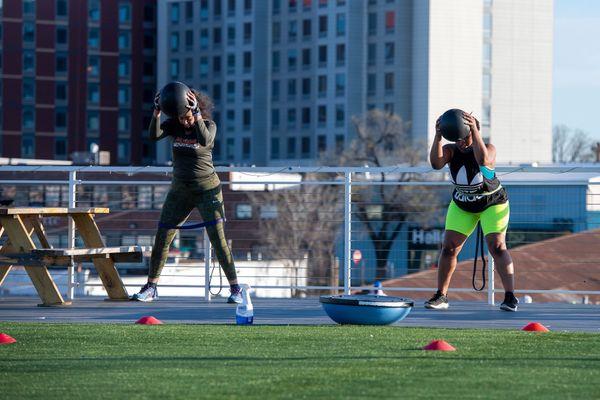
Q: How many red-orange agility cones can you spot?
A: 4